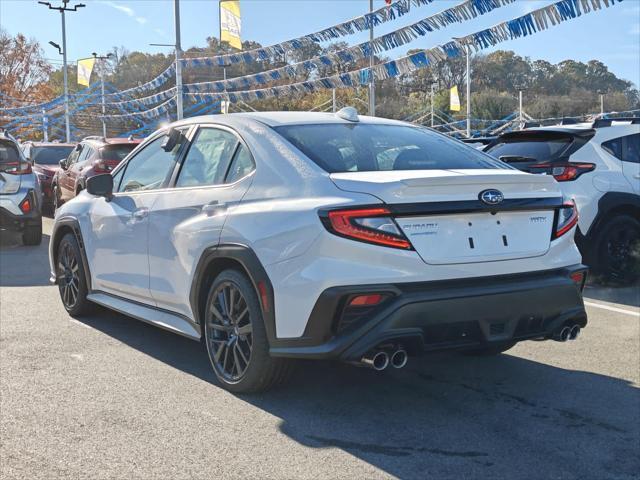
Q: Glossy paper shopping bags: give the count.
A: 0